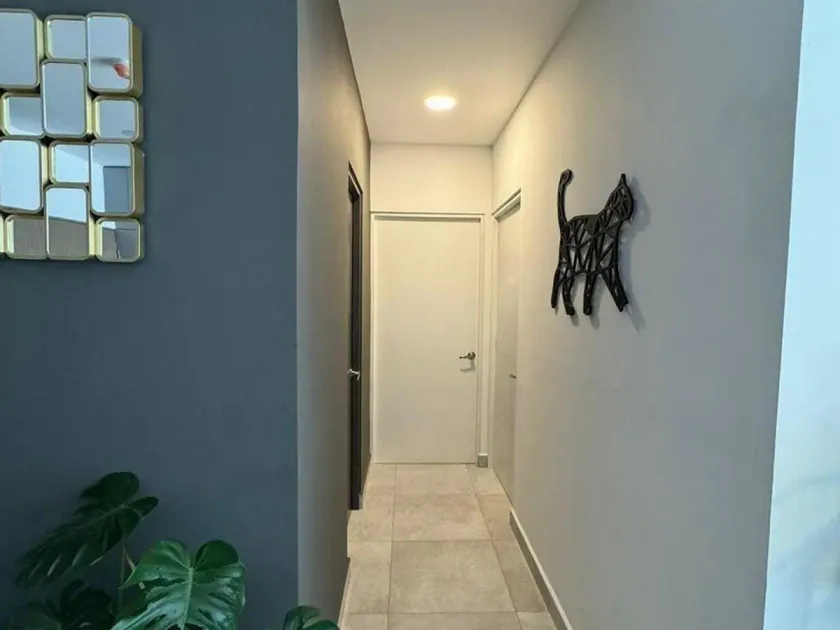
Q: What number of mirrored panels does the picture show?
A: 12